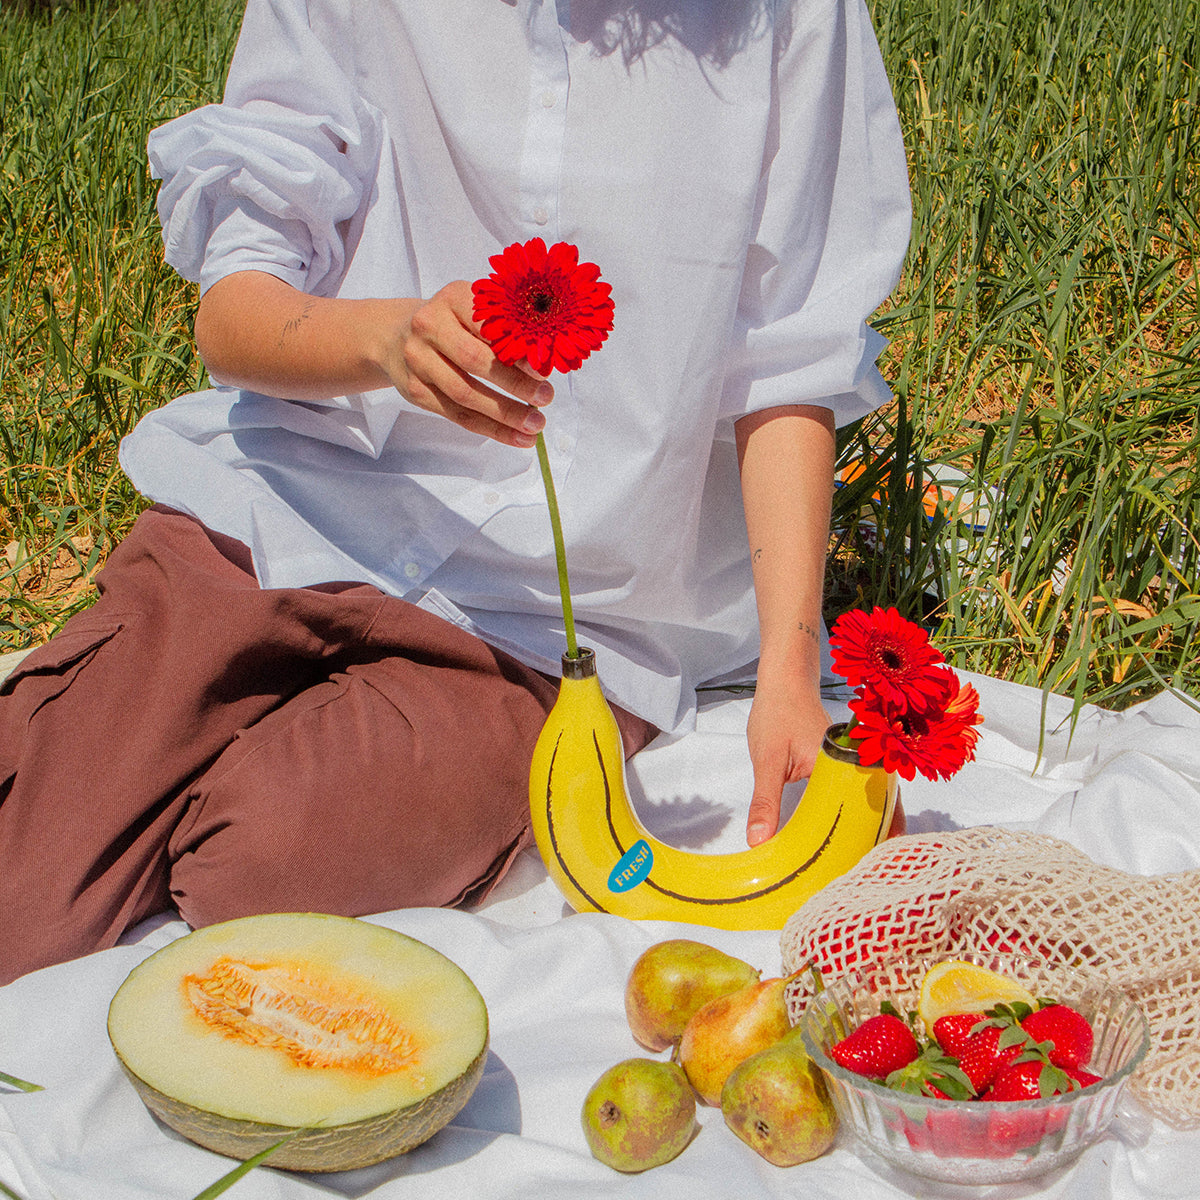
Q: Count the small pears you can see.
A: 4